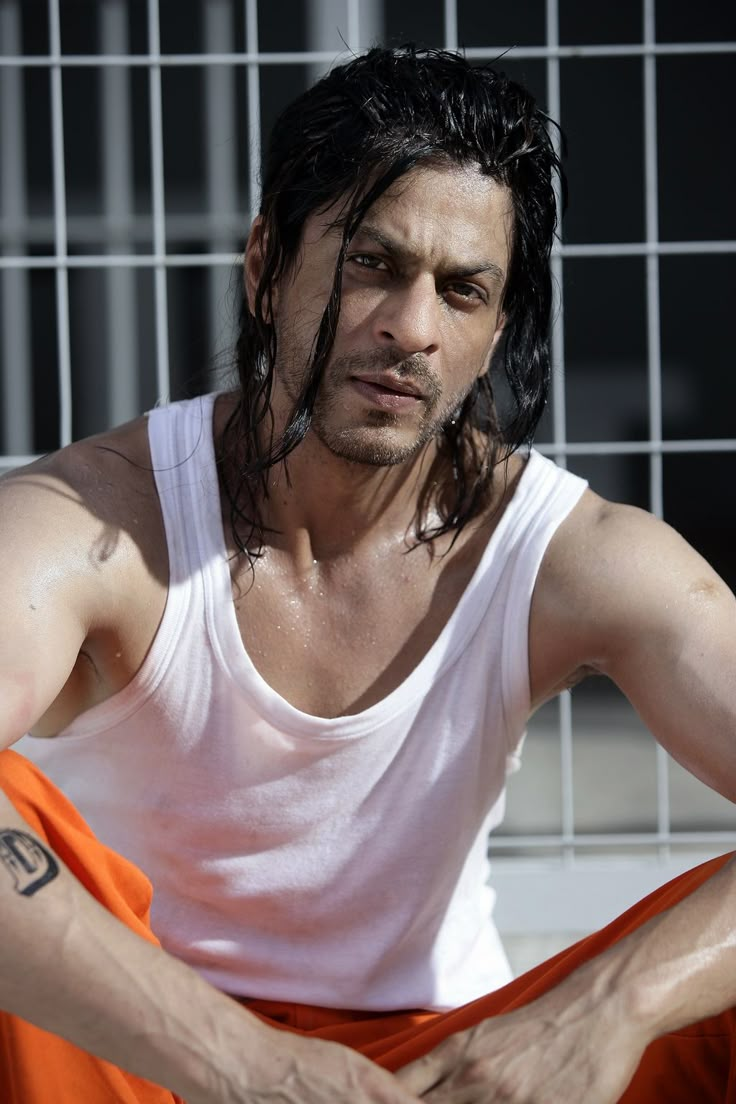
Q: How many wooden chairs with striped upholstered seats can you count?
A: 0